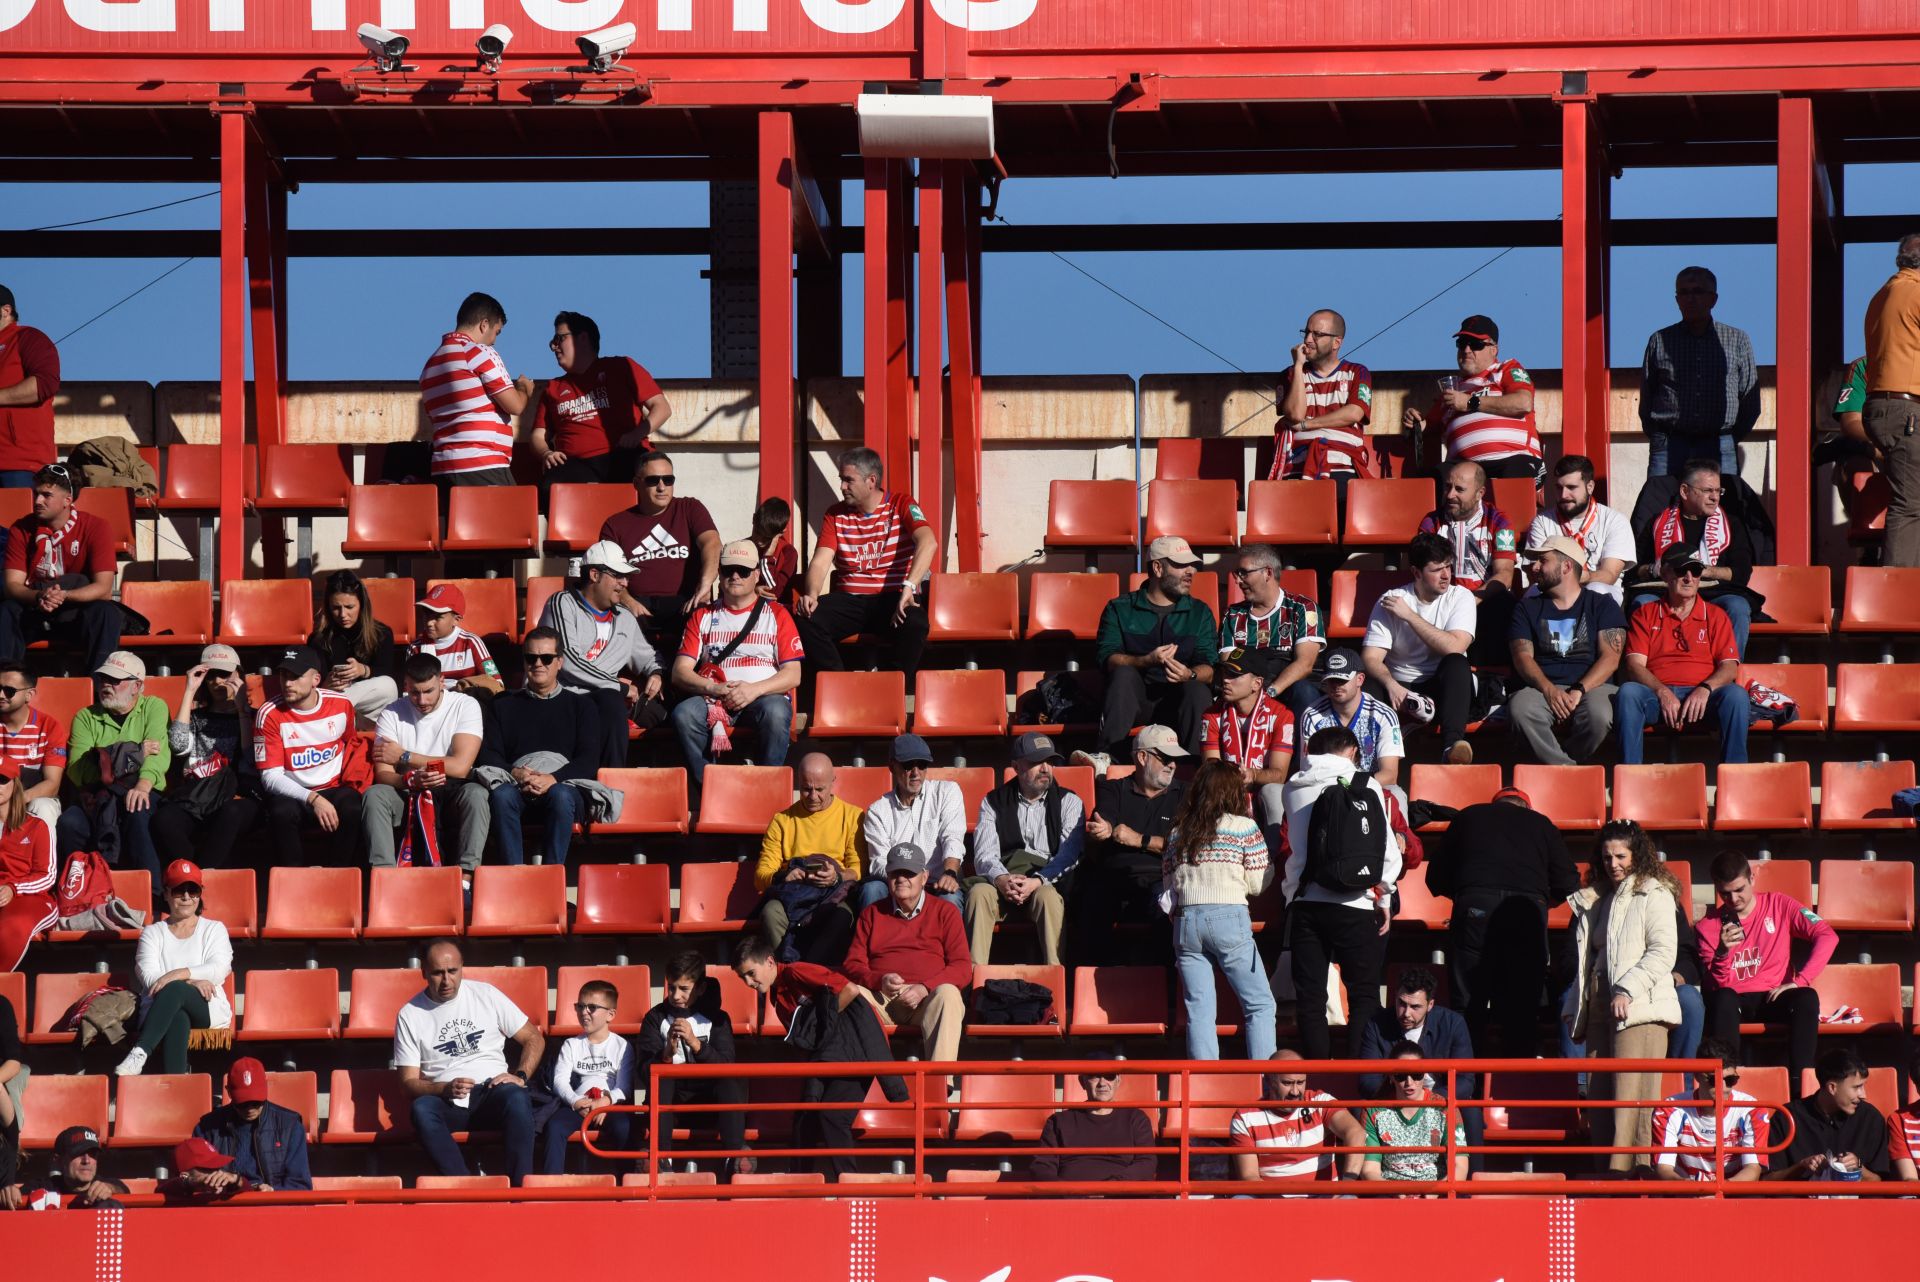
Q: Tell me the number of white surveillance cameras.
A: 3